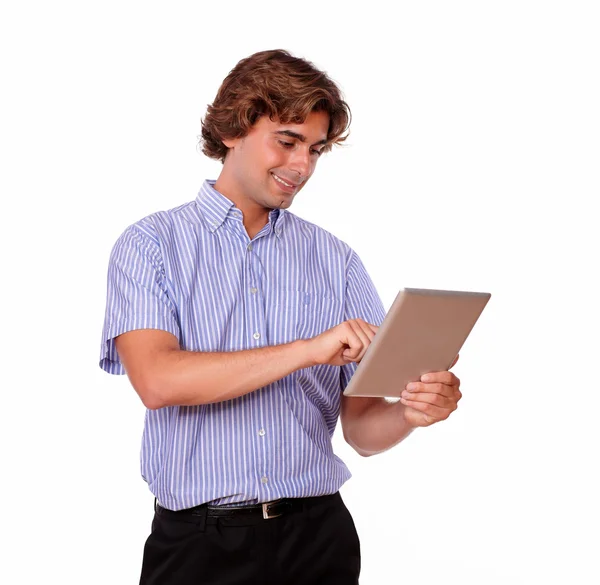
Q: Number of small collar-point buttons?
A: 2